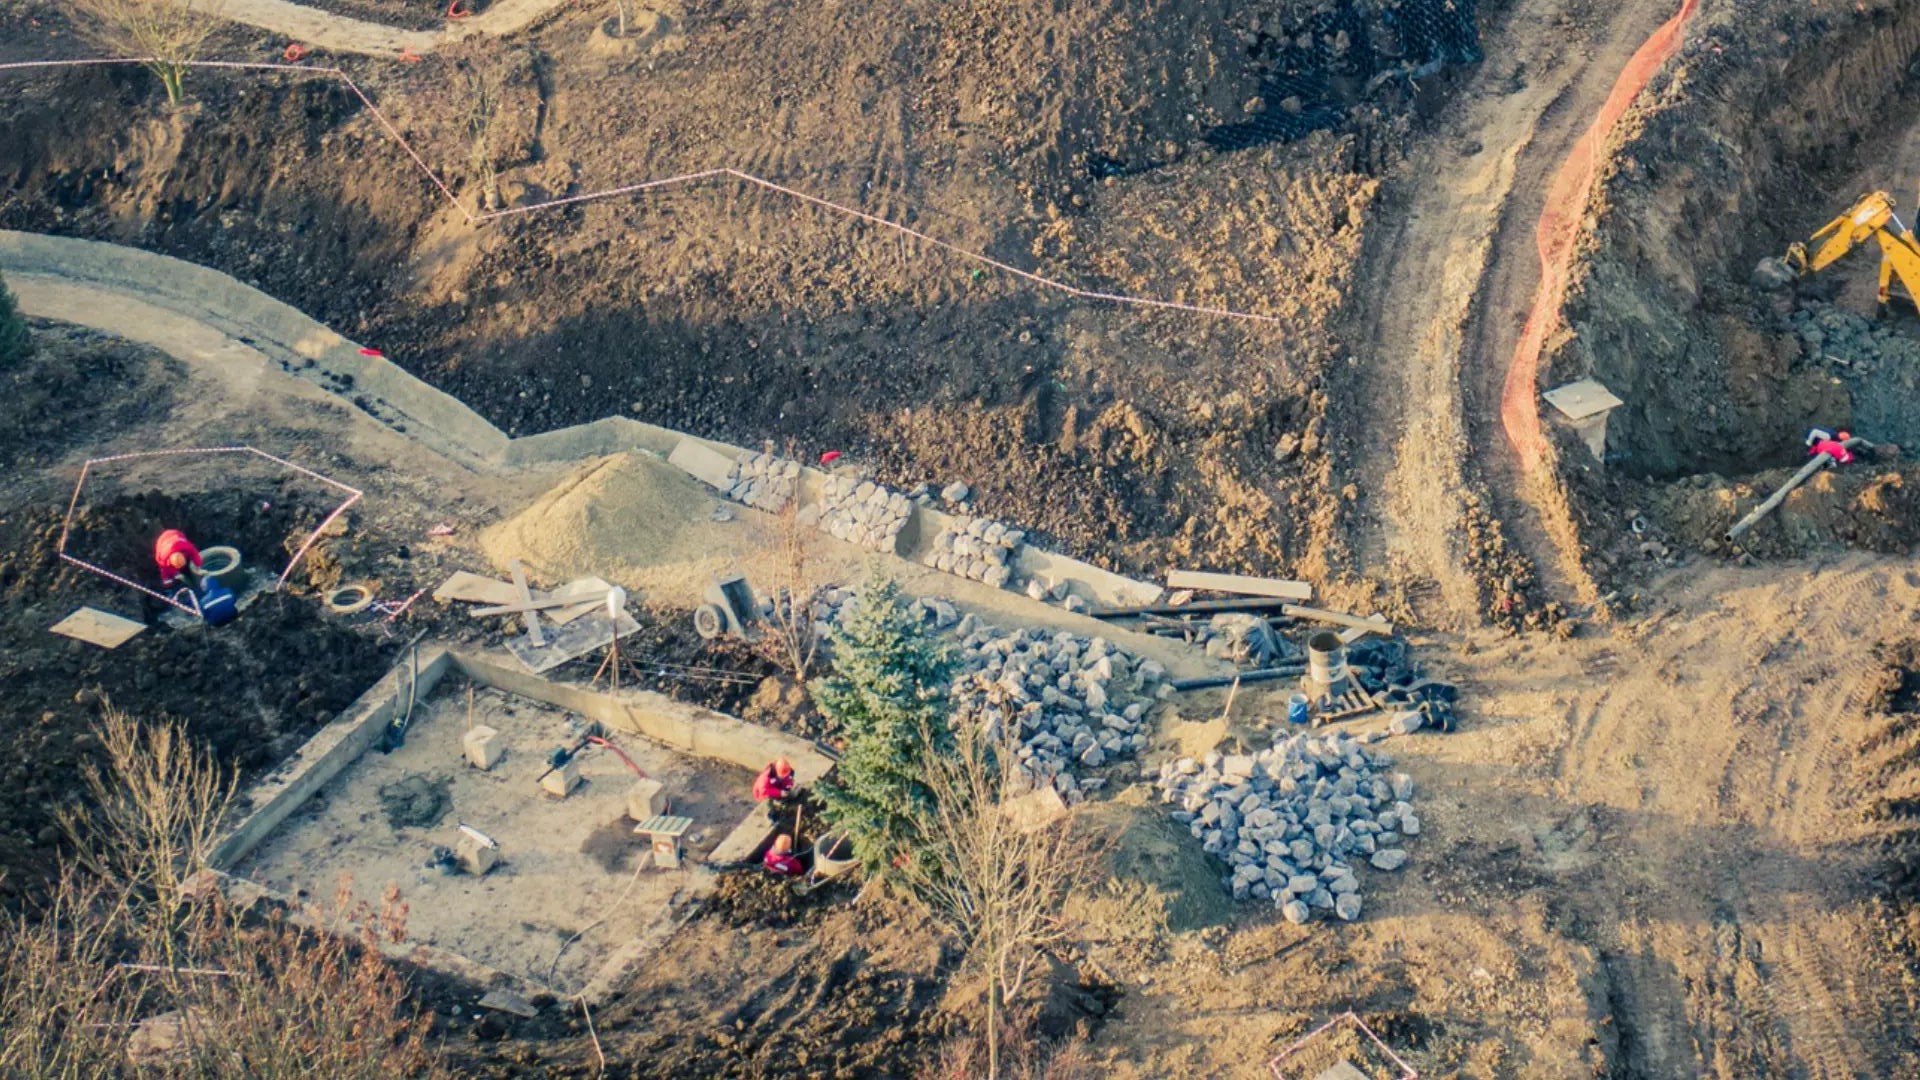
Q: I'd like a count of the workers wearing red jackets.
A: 4